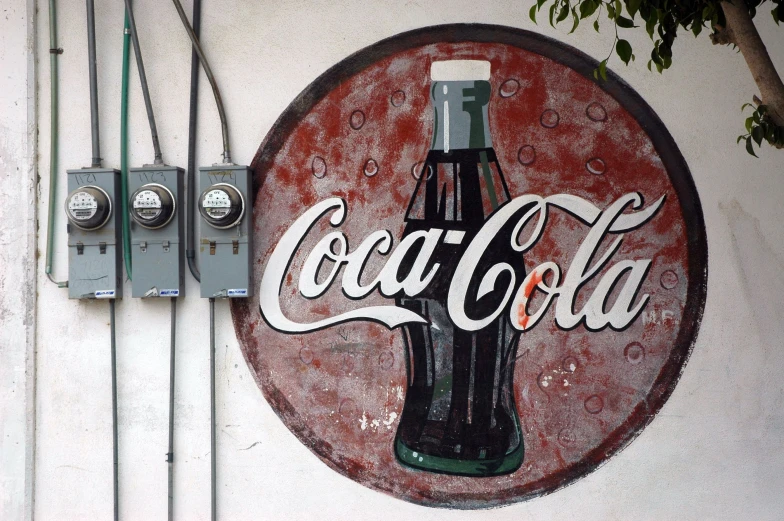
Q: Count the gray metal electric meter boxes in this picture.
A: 3